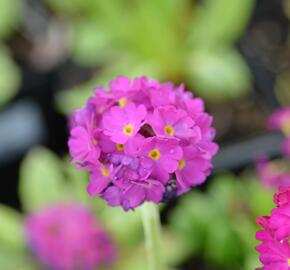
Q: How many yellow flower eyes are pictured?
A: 7